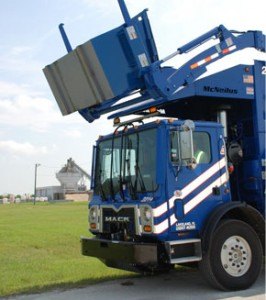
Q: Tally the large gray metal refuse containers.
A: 1